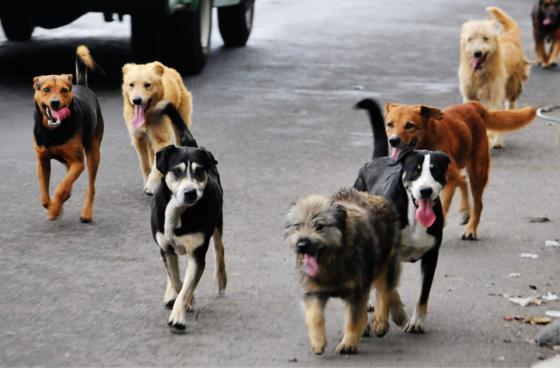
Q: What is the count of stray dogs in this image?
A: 8